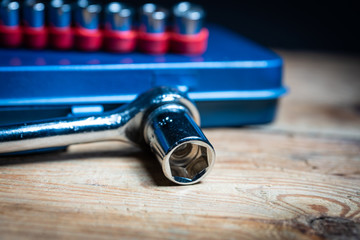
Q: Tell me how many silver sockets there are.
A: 8